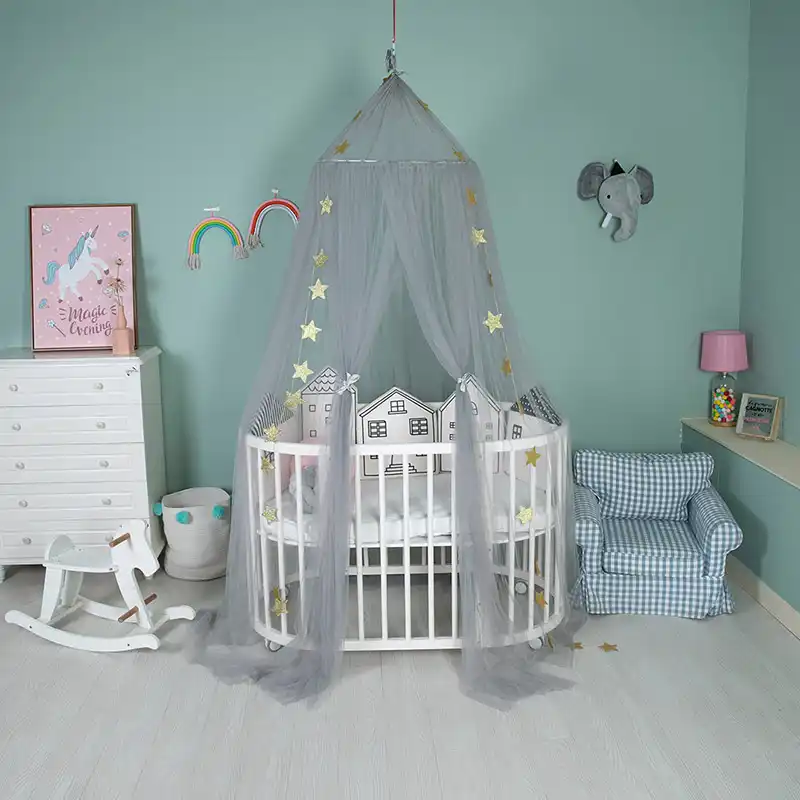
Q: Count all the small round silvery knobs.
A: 10